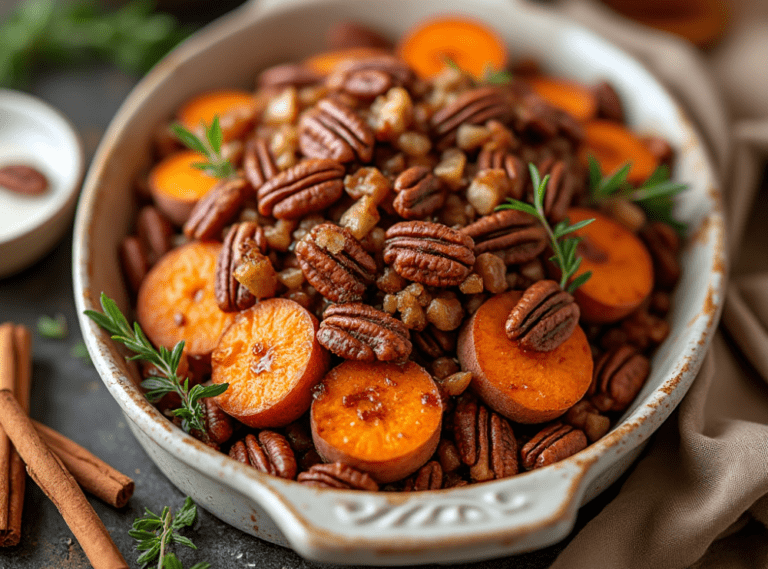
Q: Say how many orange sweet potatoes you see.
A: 11